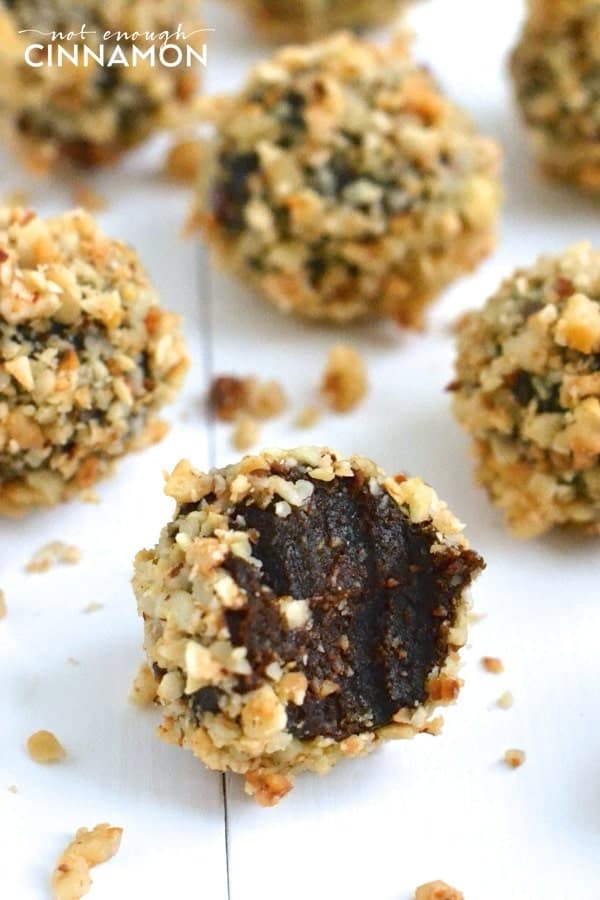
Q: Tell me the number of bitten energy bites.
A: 1